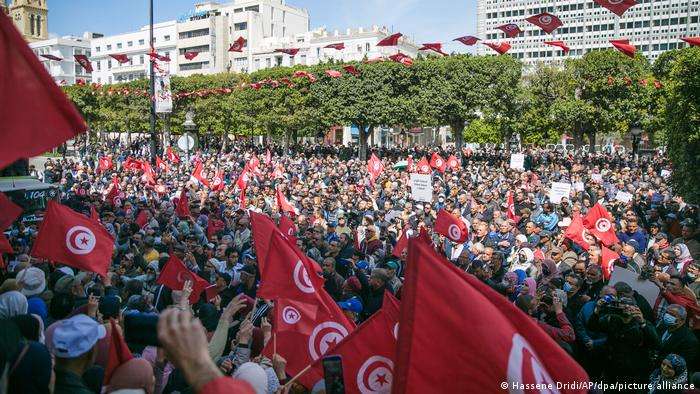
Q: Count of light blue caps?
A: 1